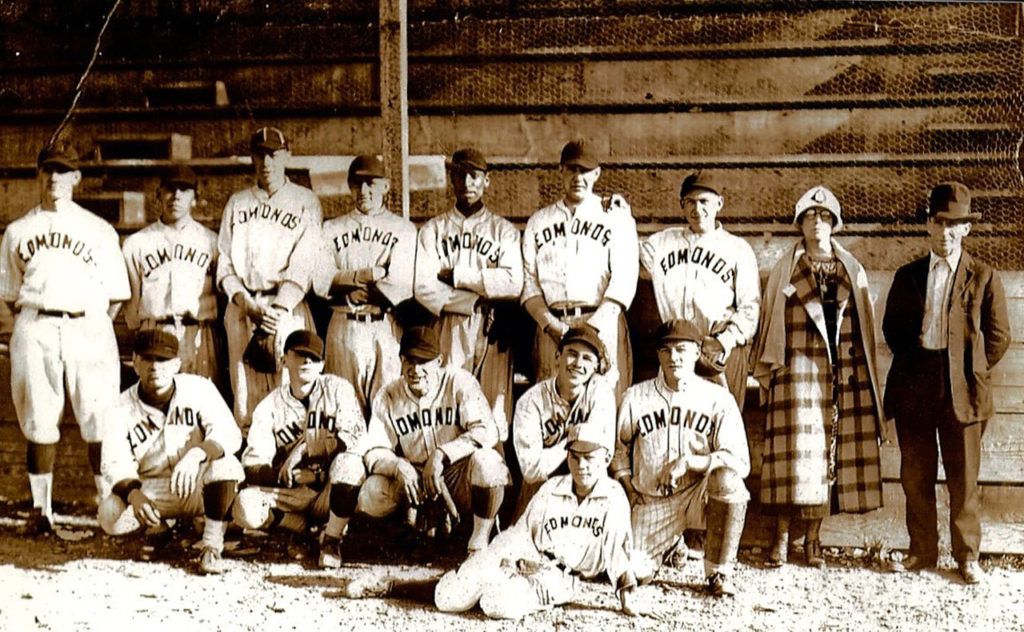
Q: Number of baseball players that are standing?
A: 7